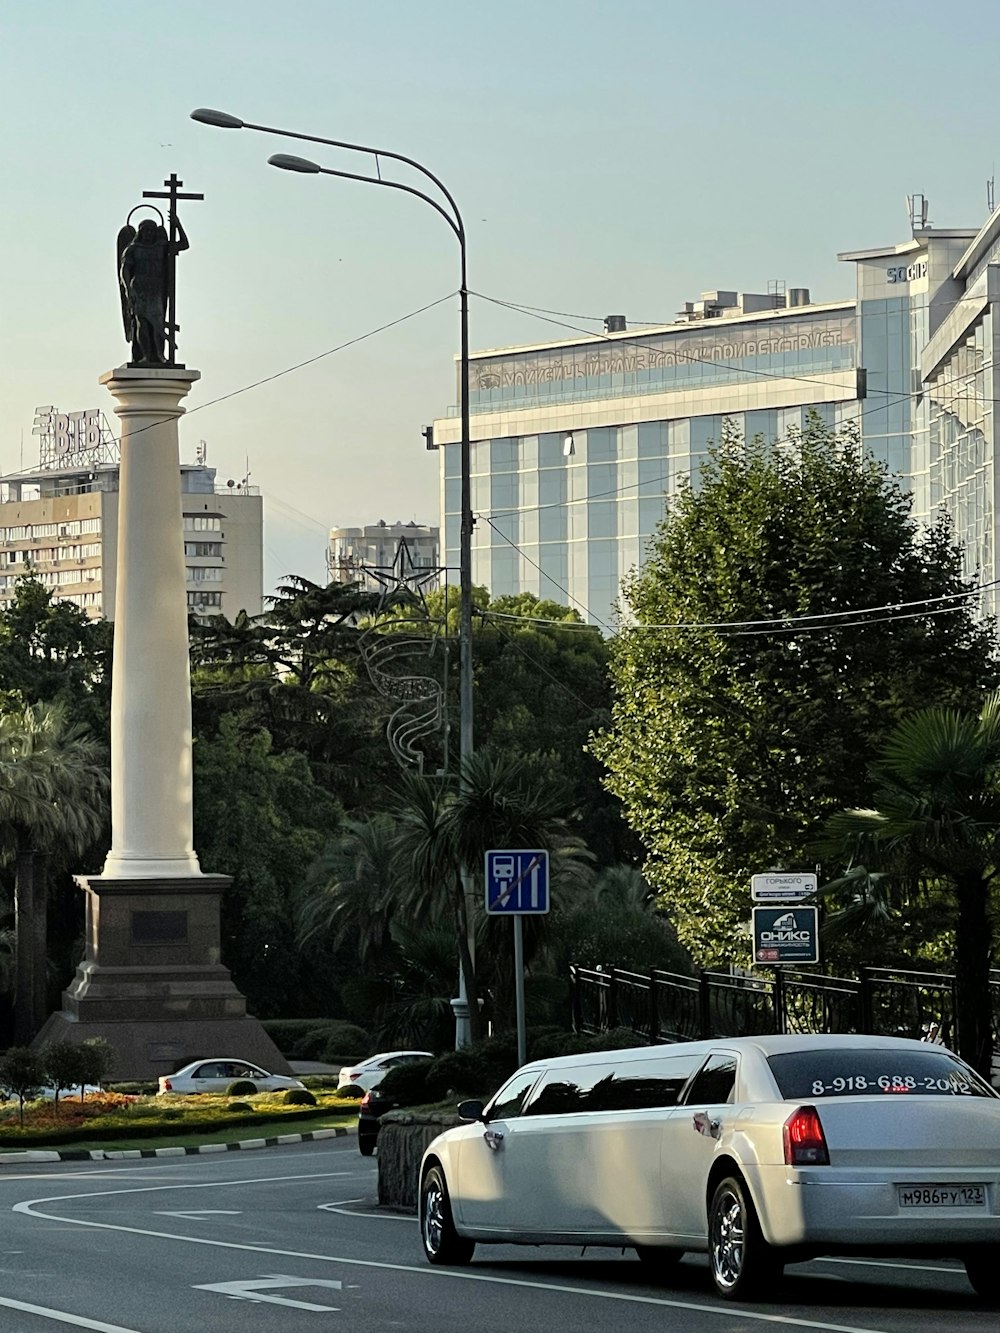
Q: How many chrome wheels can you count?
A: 2